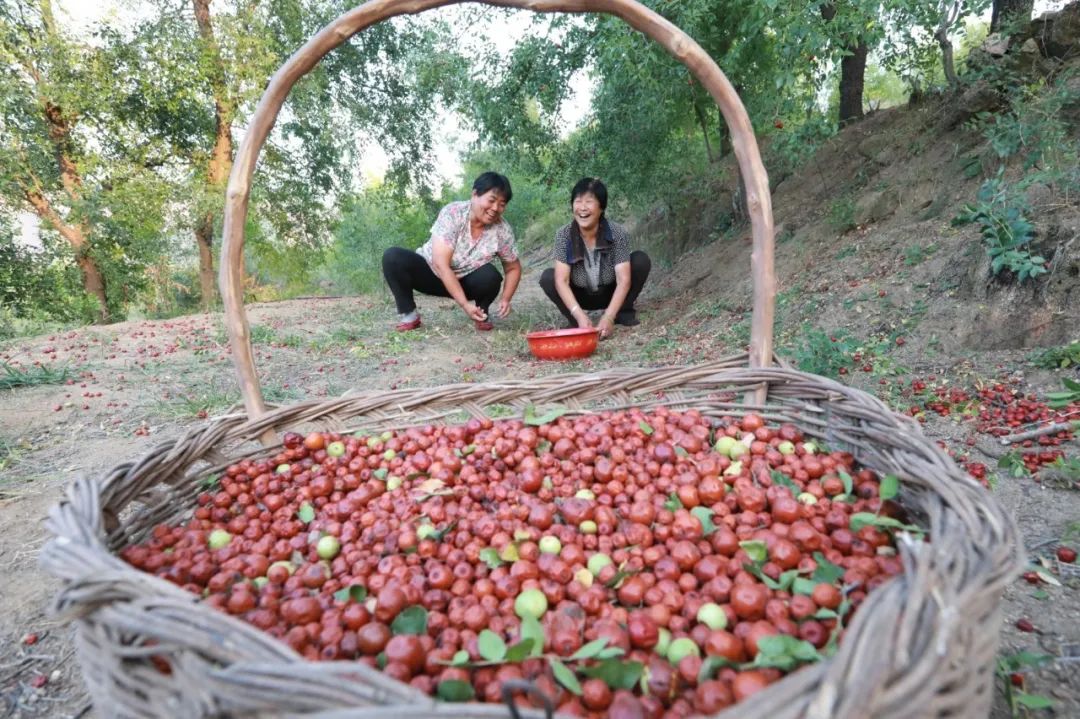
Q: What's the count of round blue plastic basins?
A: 0